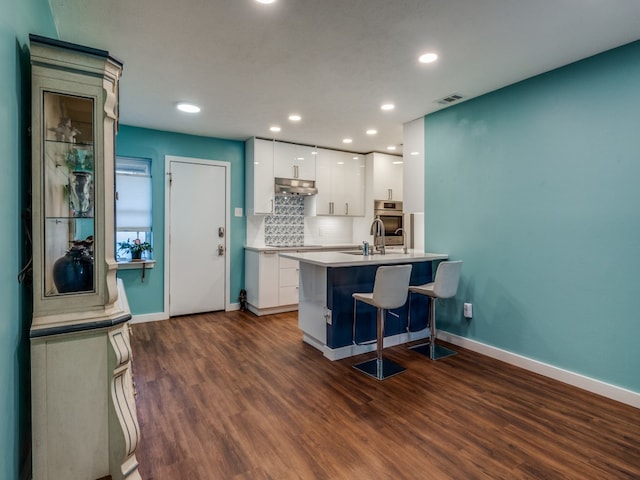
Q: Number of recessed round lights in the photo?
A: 9